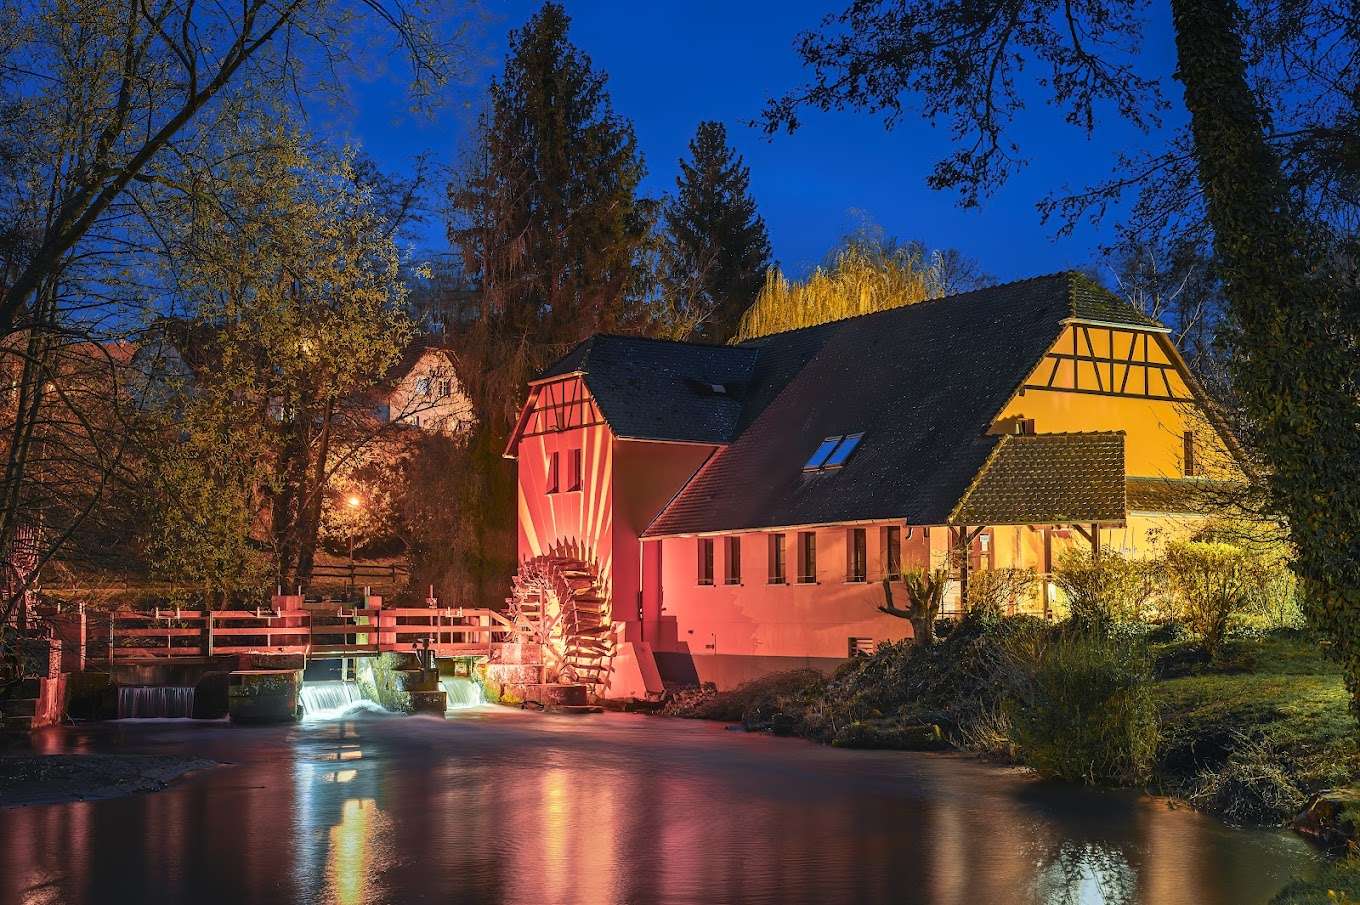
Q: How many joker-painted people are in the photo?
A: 0